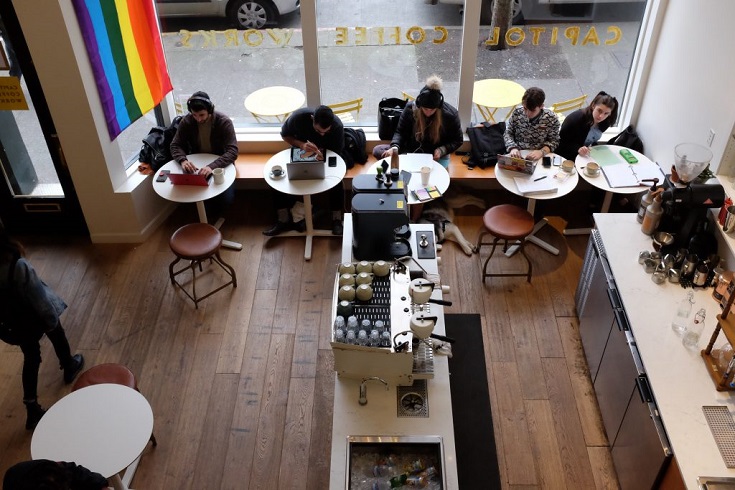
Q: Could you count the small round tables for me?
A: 8